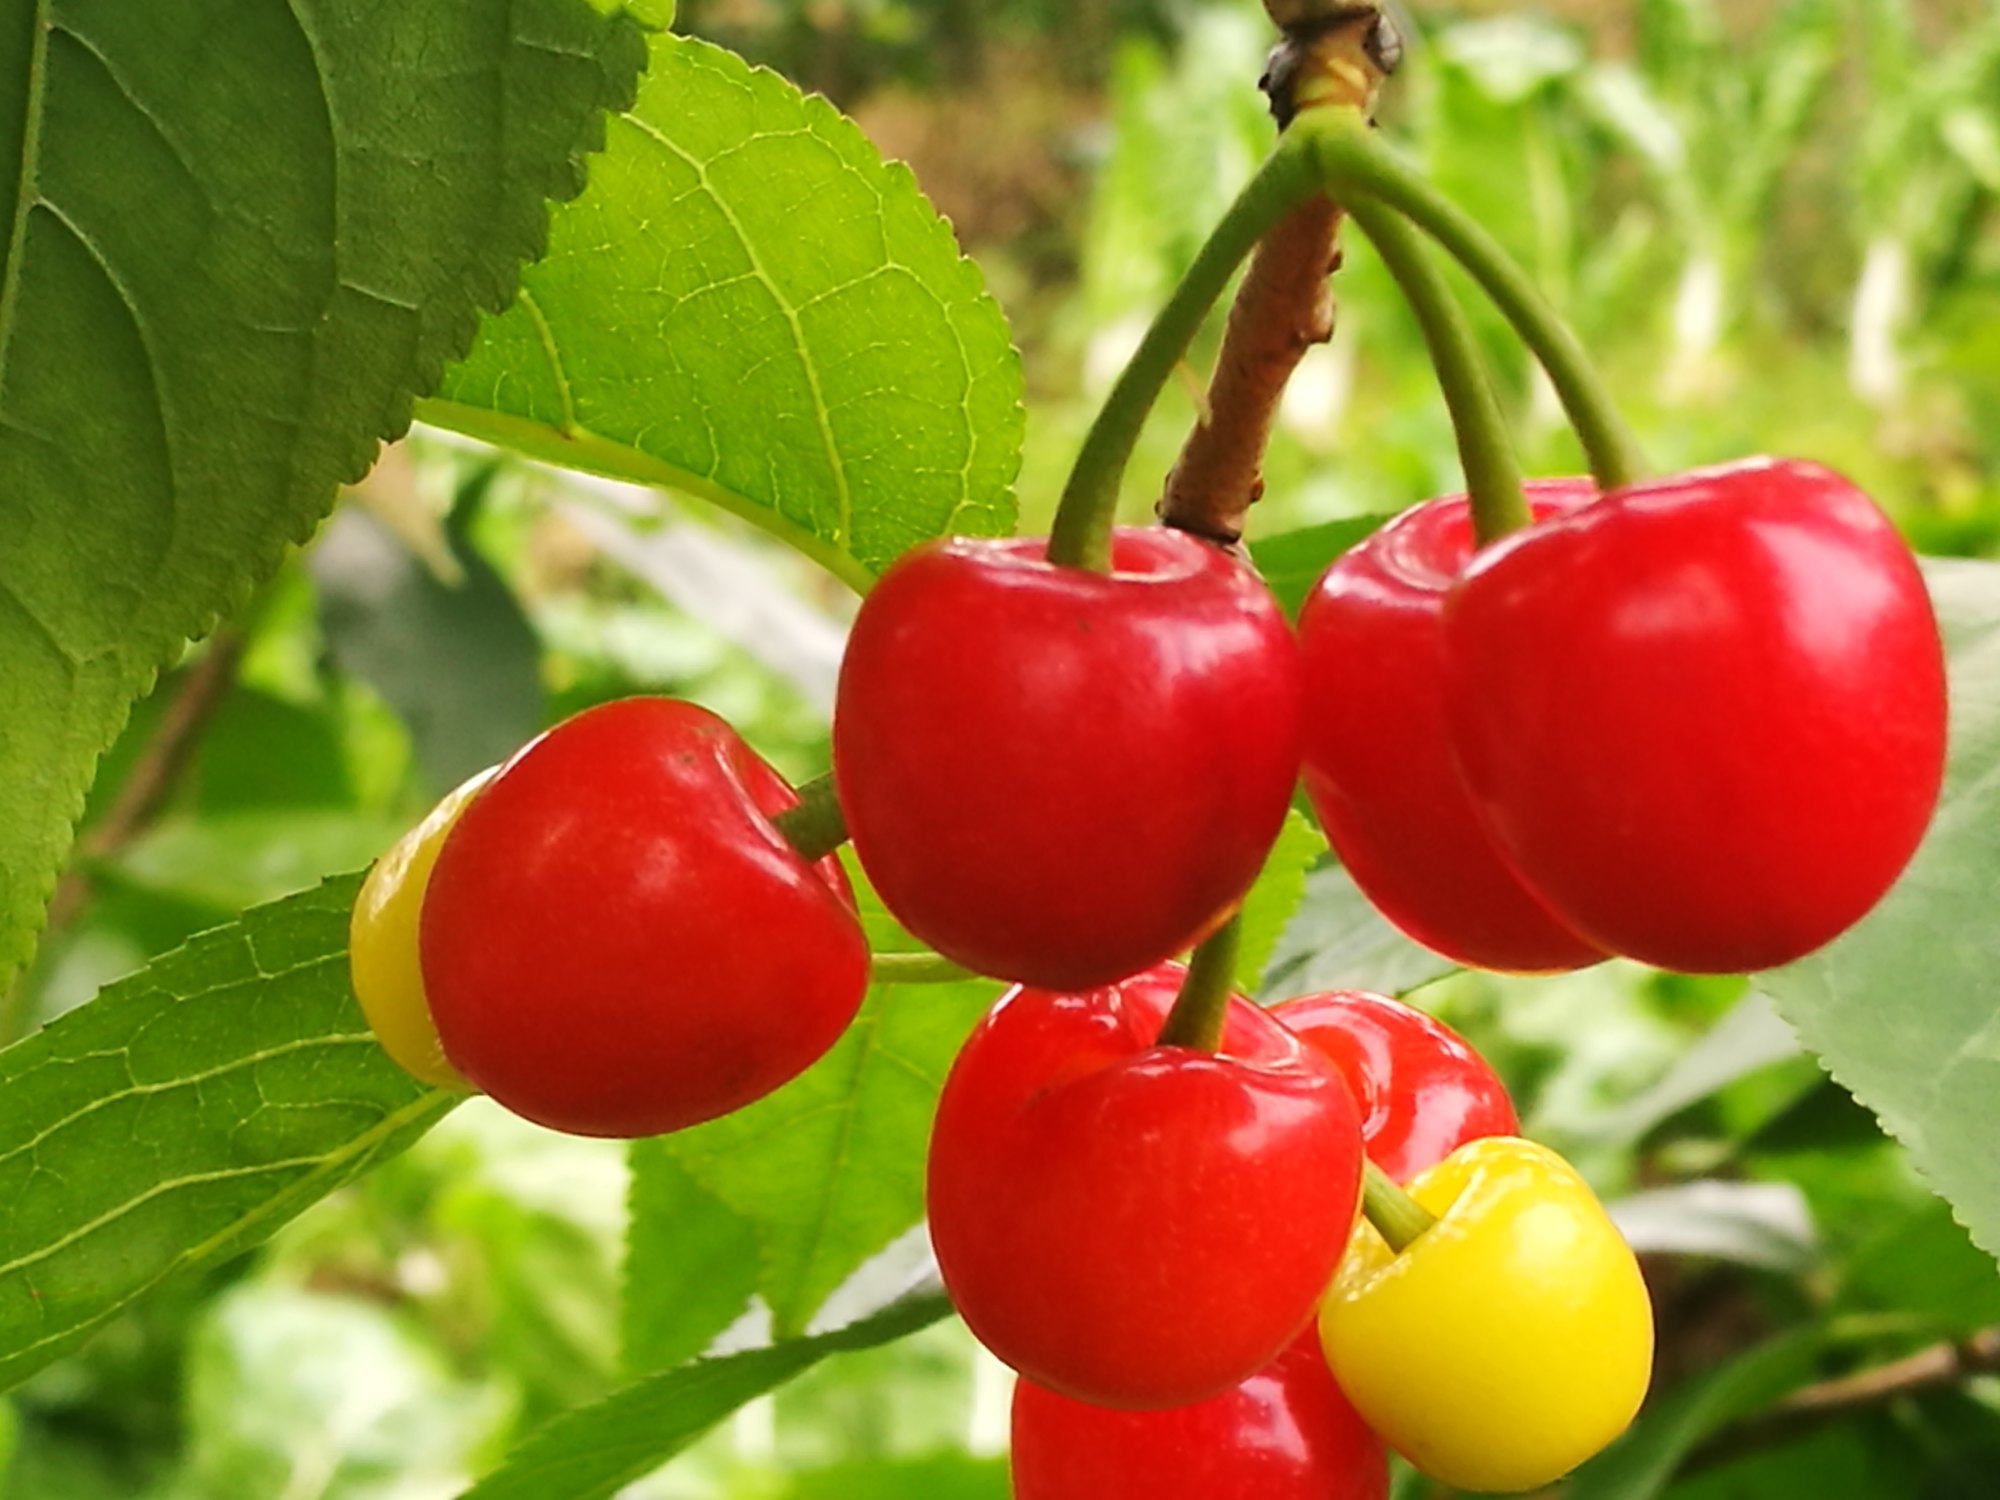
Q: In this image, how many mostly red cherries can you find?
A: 7